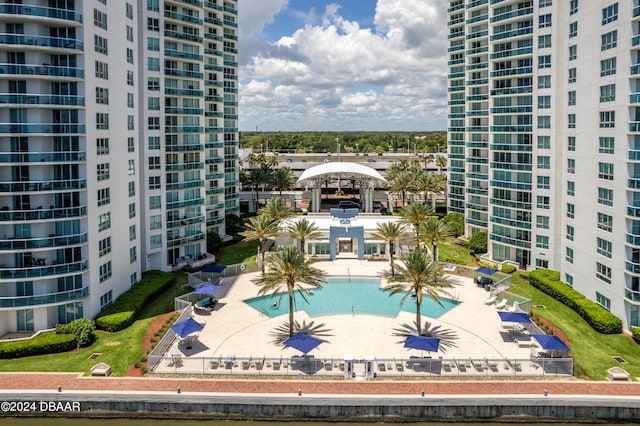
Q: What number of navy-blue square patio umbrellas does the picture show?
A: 8